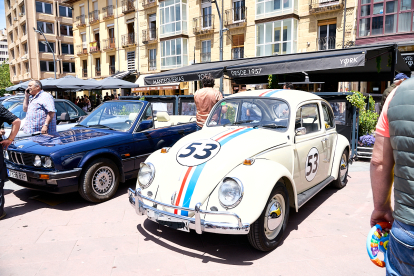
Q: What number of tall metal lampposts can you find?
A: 2